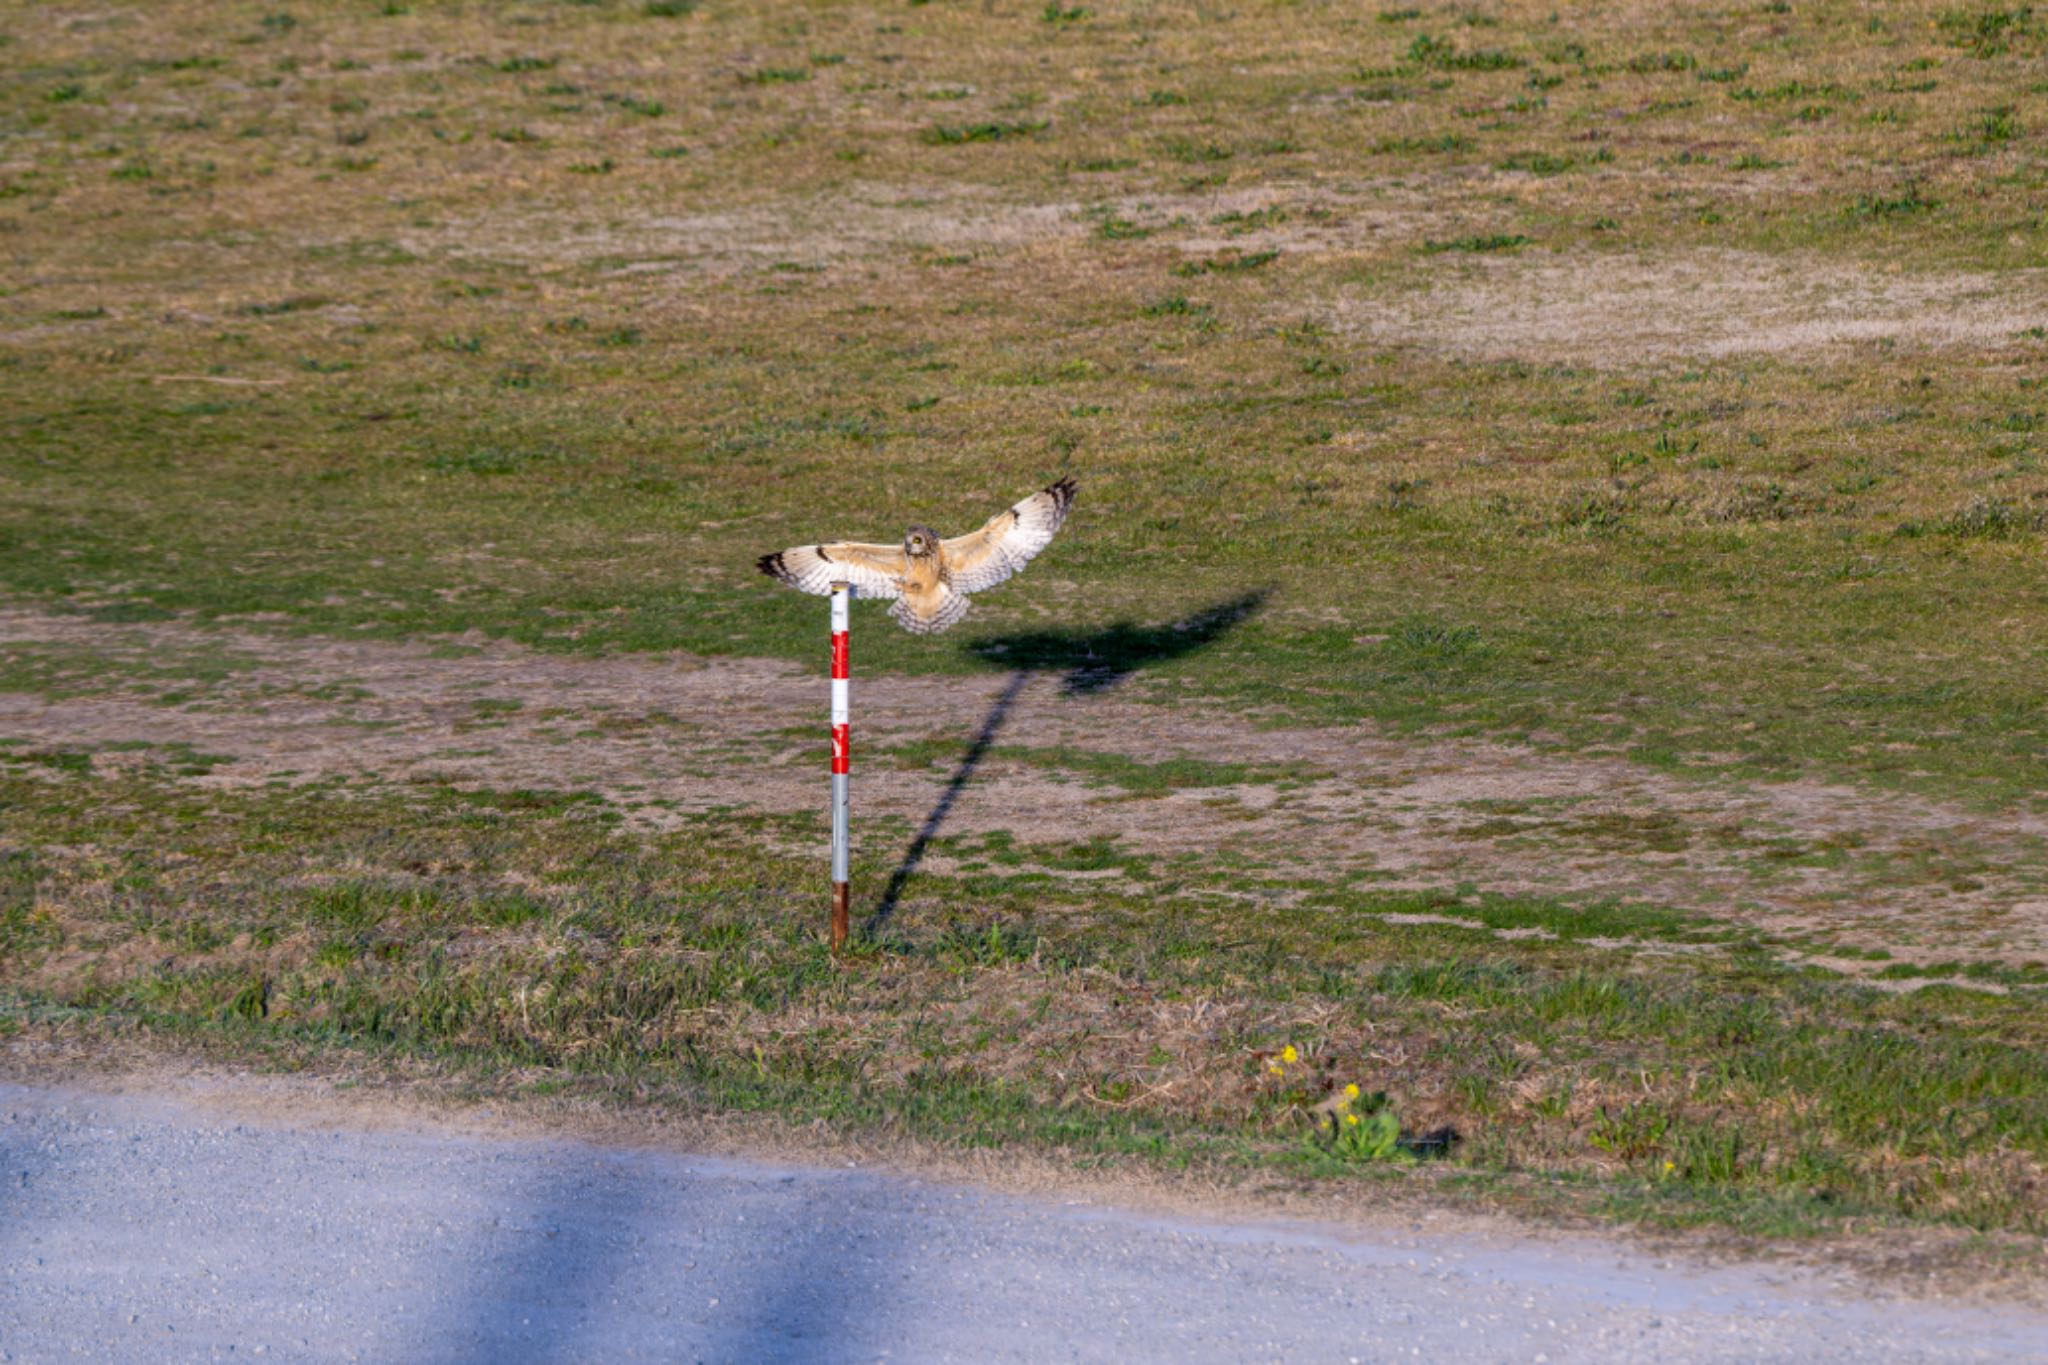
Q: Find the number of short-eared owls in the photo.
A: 1